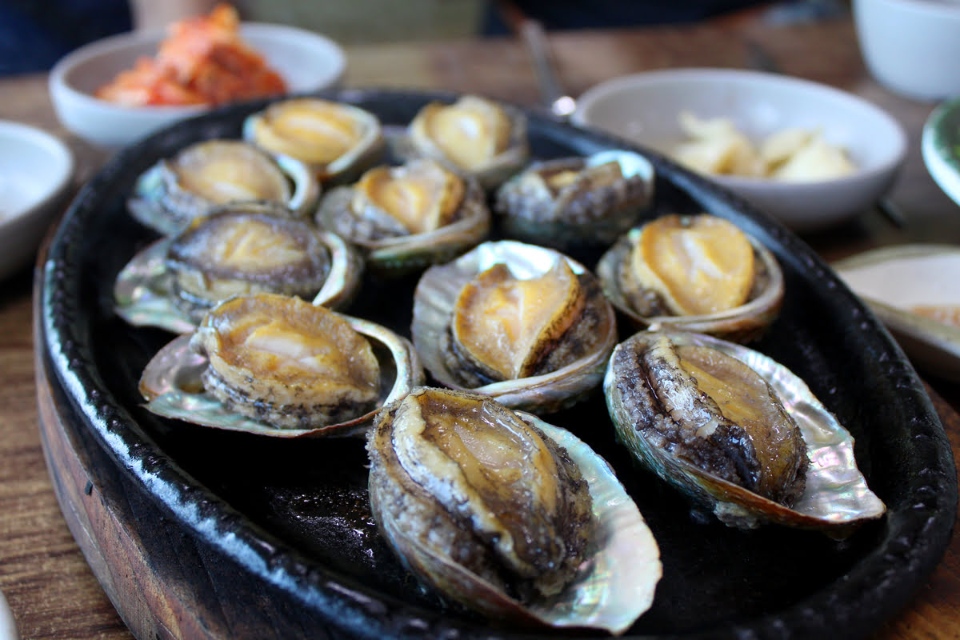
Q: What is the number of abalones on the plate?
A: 11